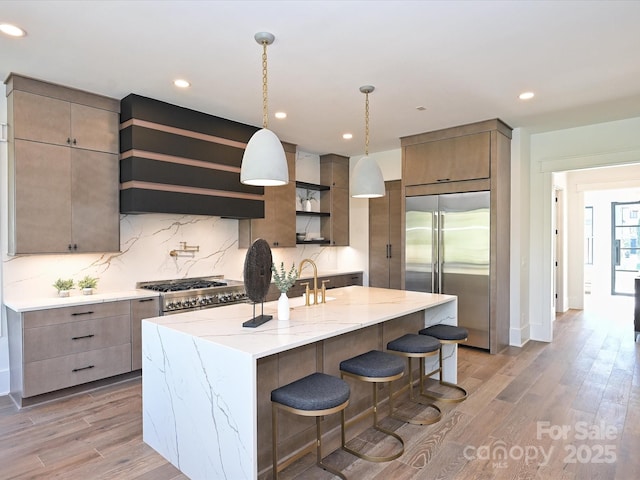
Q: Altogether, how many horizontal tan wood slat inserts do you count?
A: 3